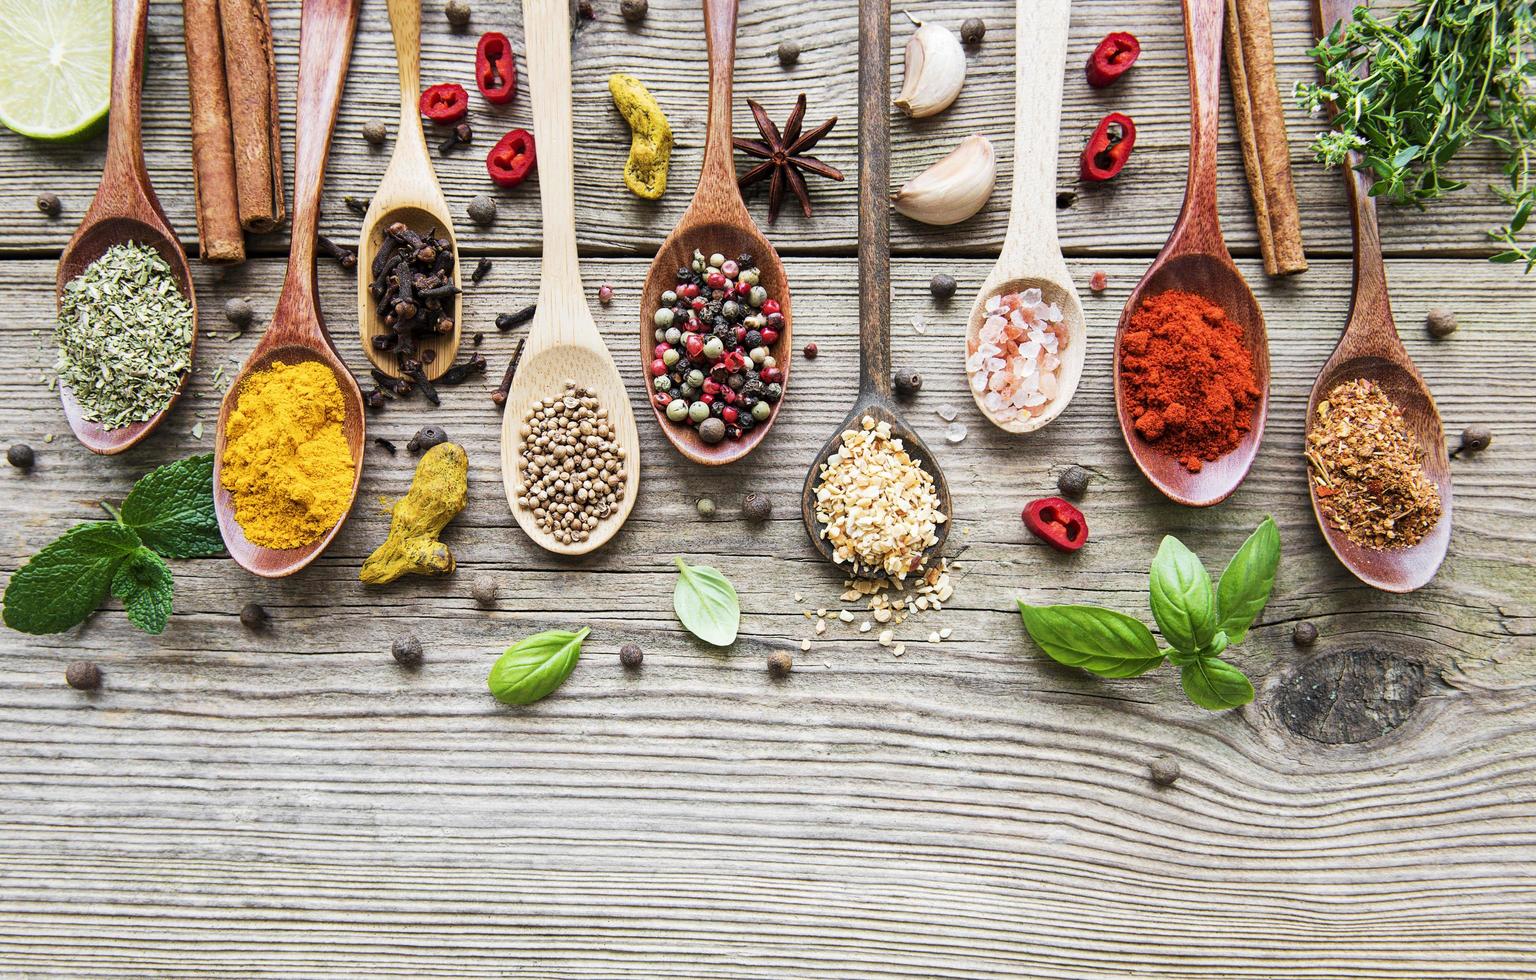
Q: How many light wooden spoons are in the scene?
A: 3